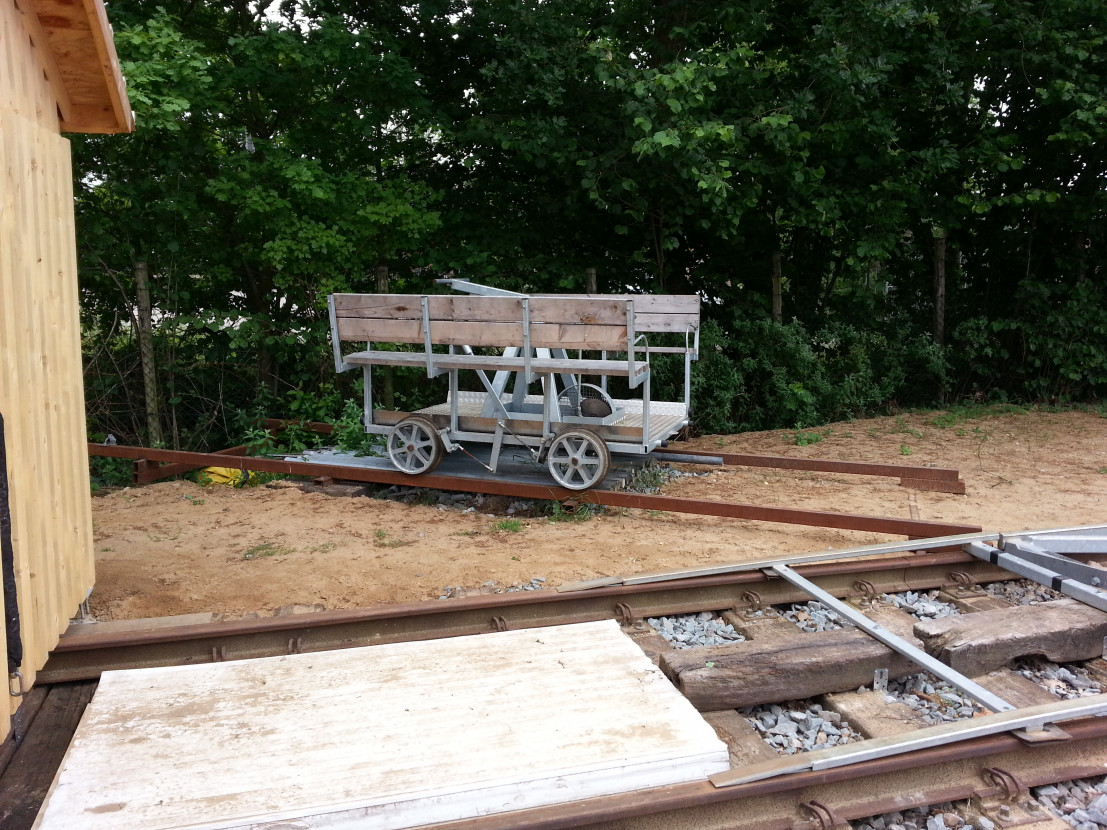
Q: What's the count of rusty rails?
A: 4